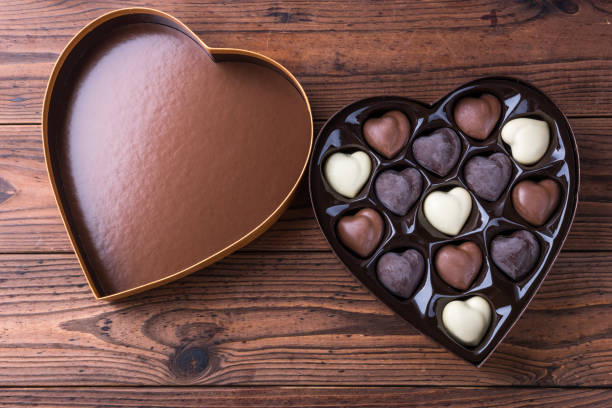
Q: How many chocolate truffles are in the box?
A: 14